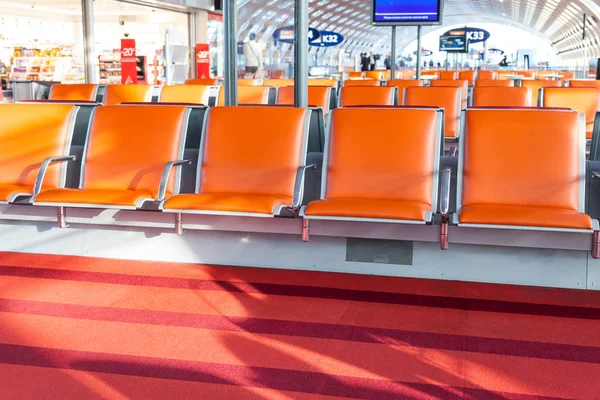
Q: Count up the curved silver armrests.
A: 4